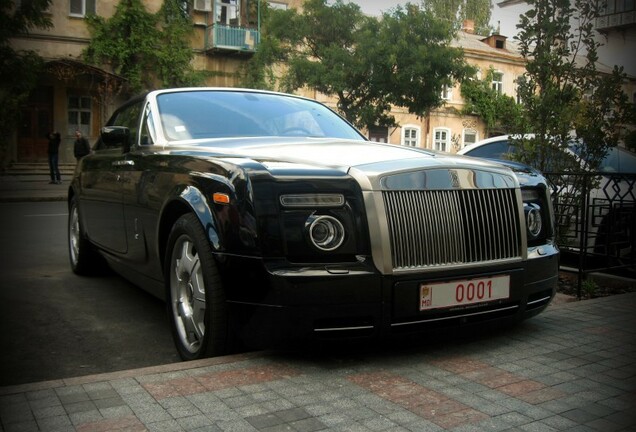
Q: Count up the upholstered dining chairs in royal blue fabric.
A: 0